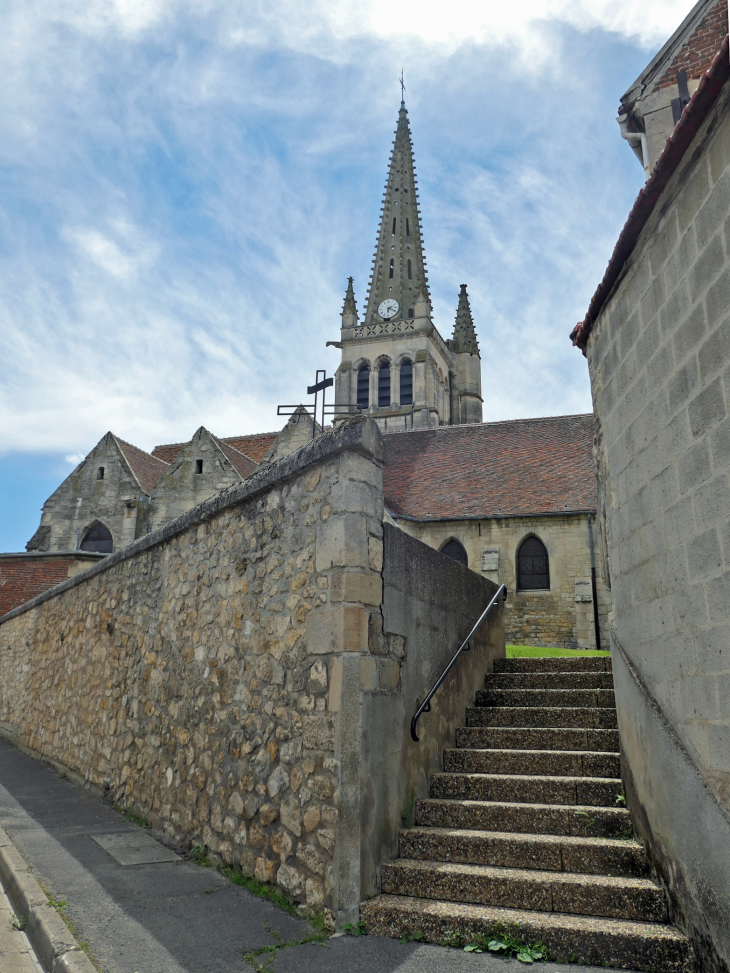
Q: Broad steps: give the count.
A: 11